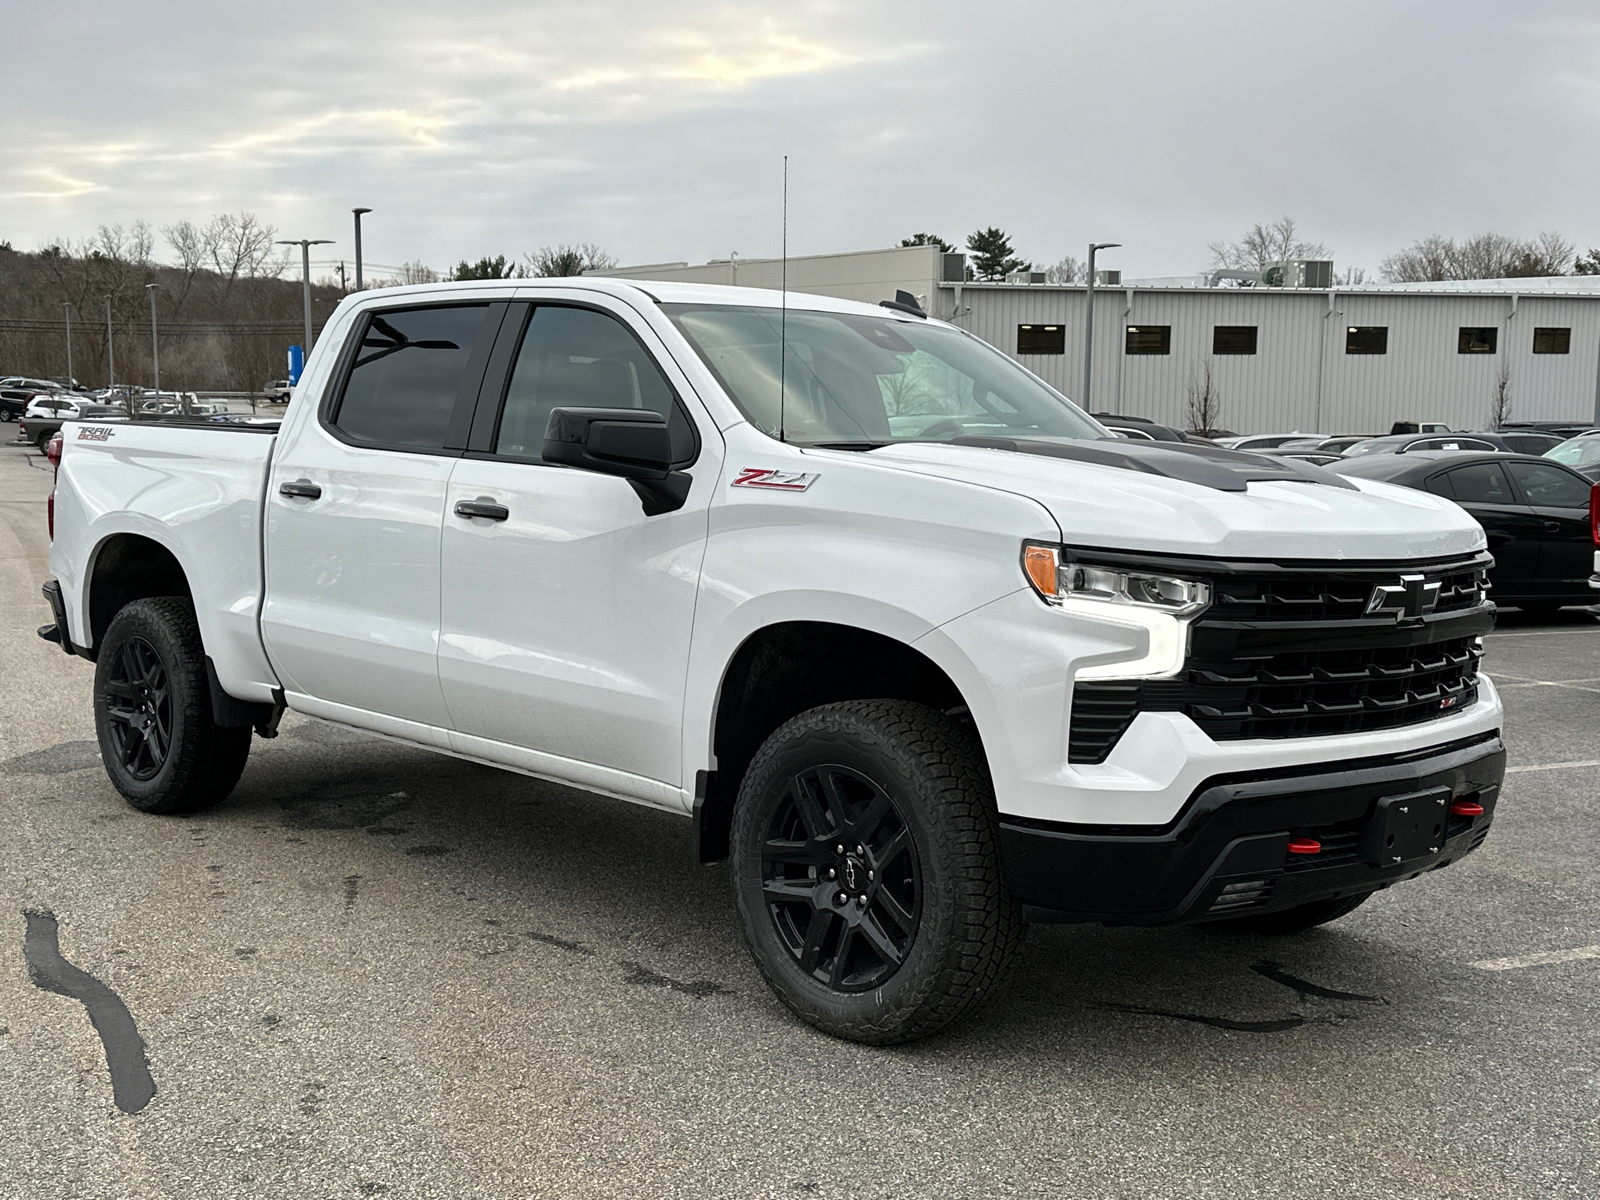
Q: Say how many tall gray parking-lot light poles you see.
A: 6